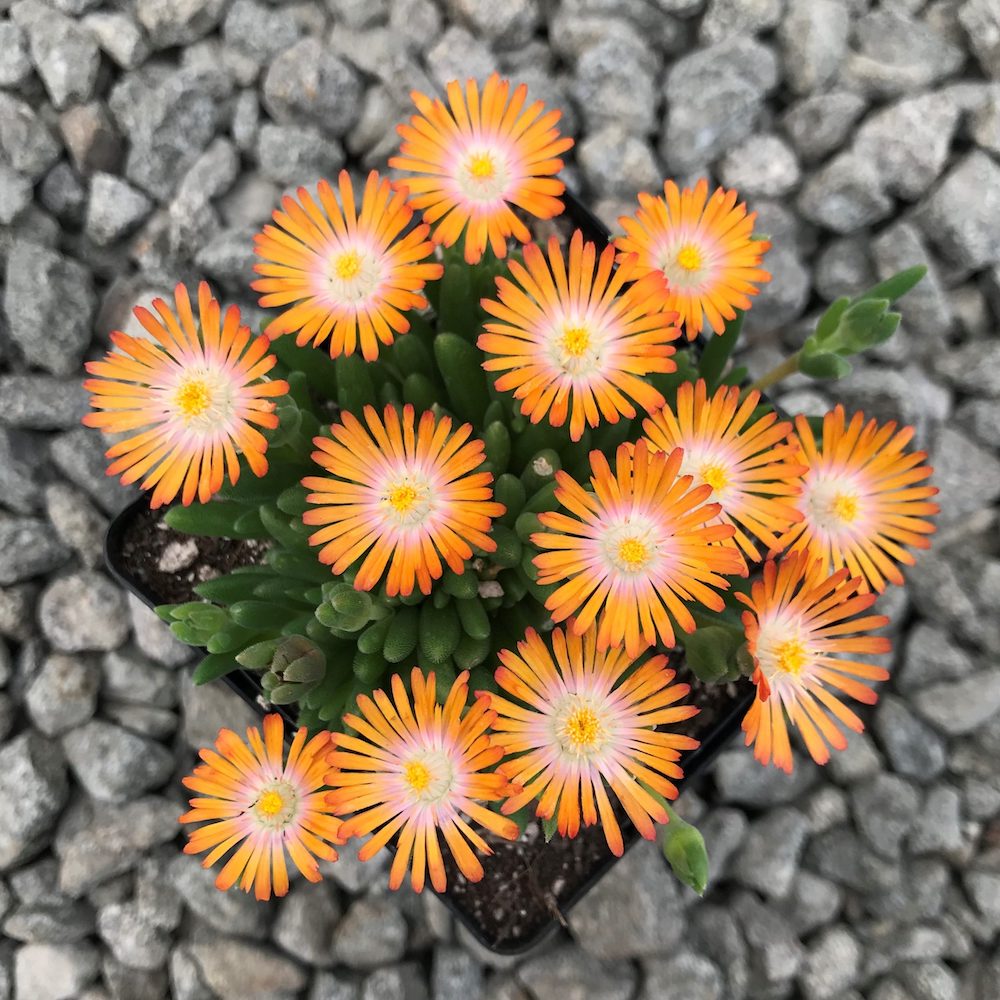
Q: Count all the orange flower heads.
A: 13